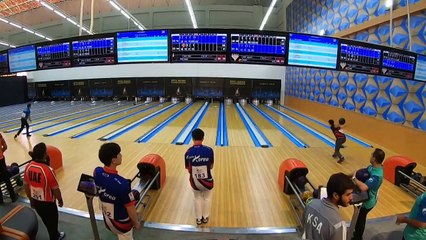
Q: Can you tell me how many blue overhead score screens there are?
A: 4